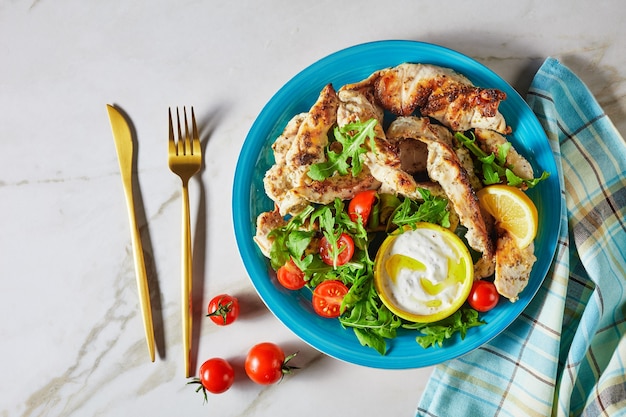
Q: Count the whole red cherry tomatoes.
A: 4